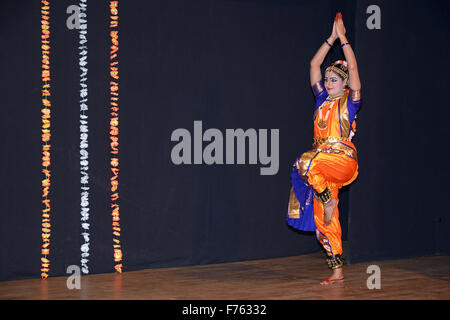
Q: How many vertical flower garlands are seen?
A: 3